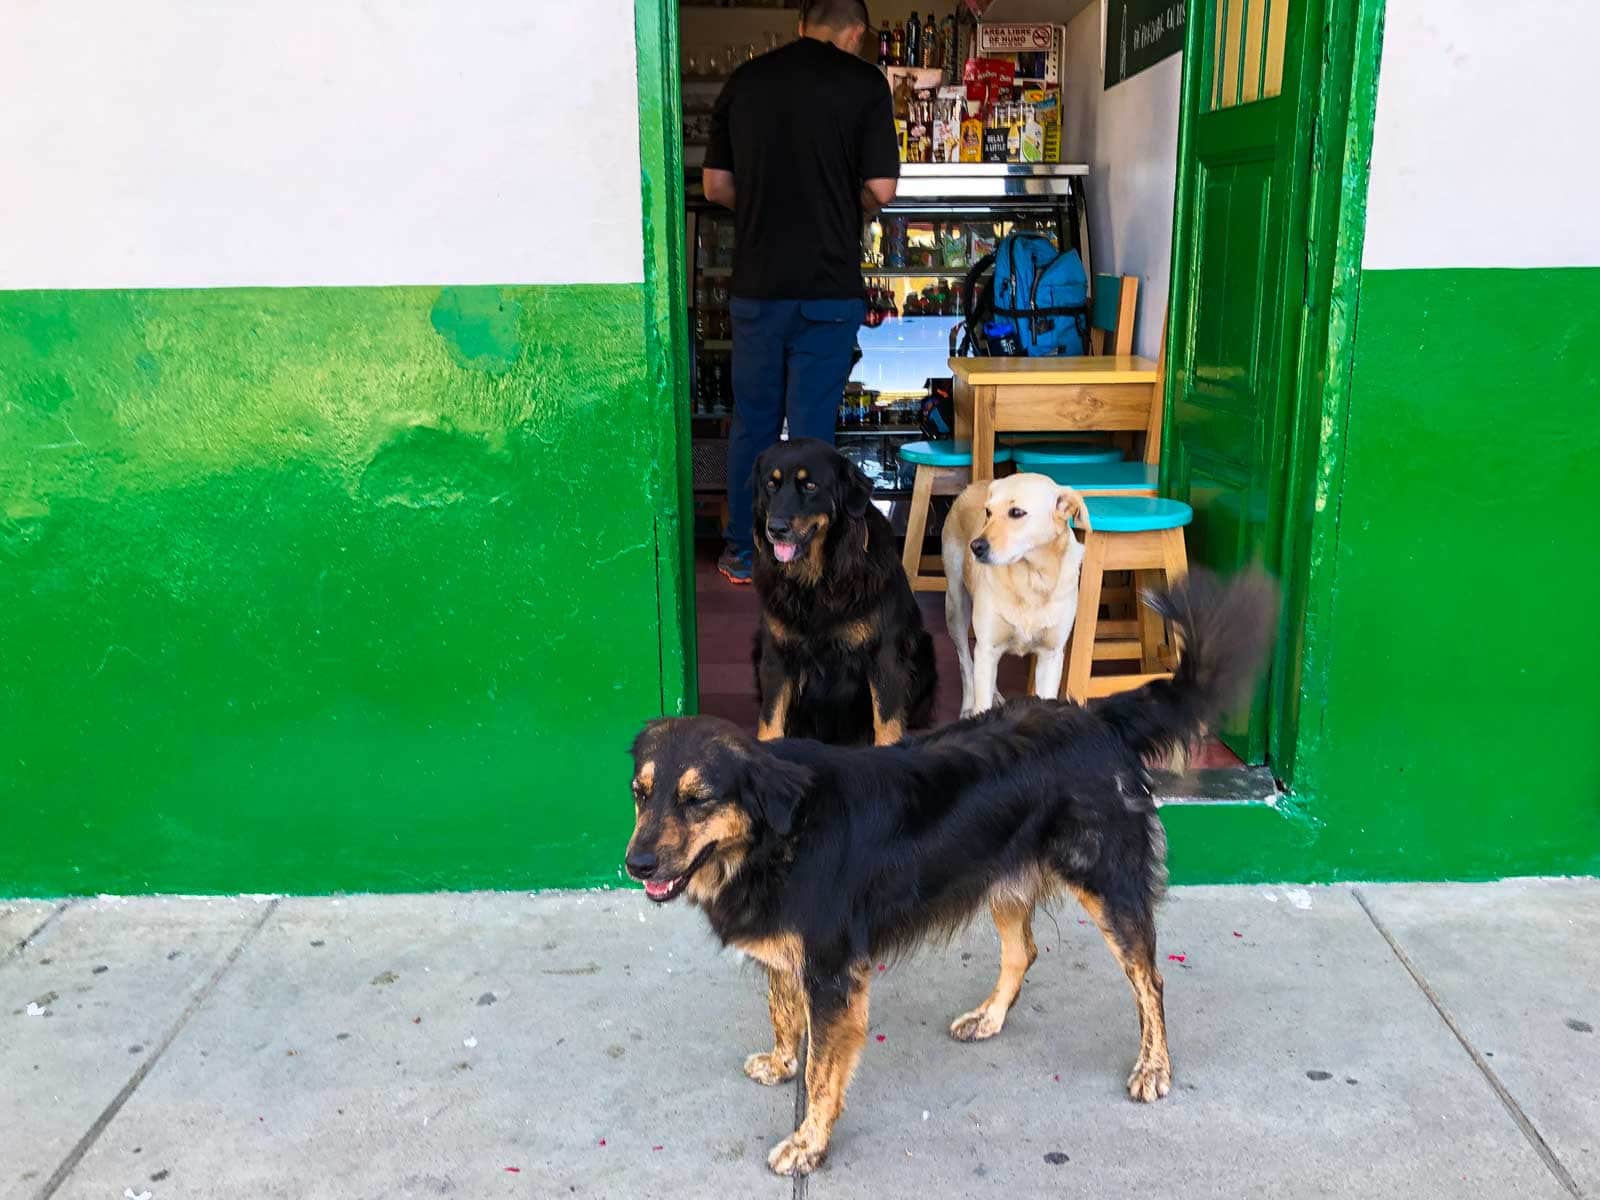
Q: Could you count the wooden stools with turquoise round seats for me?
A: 3